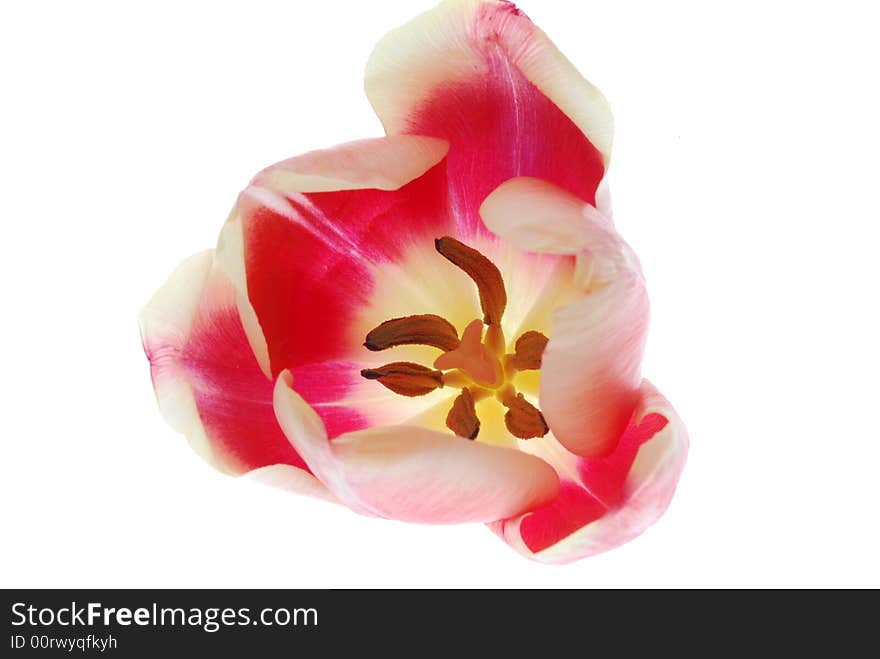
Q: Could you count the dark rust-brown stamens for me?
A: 6